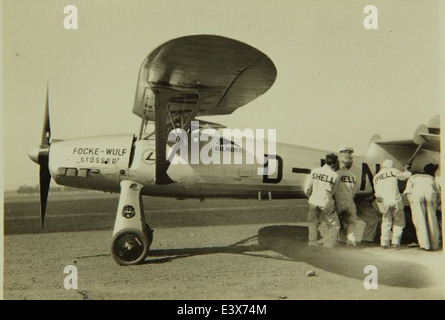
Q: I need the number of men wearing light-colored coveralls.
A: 4